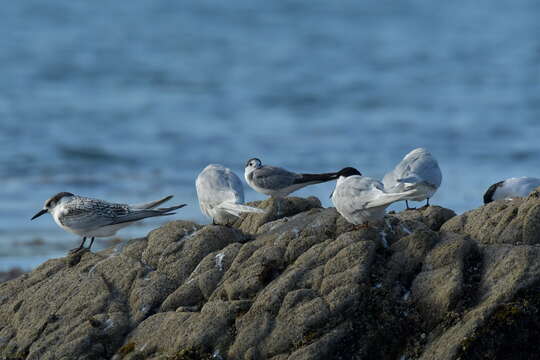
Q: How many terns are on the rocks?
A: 6